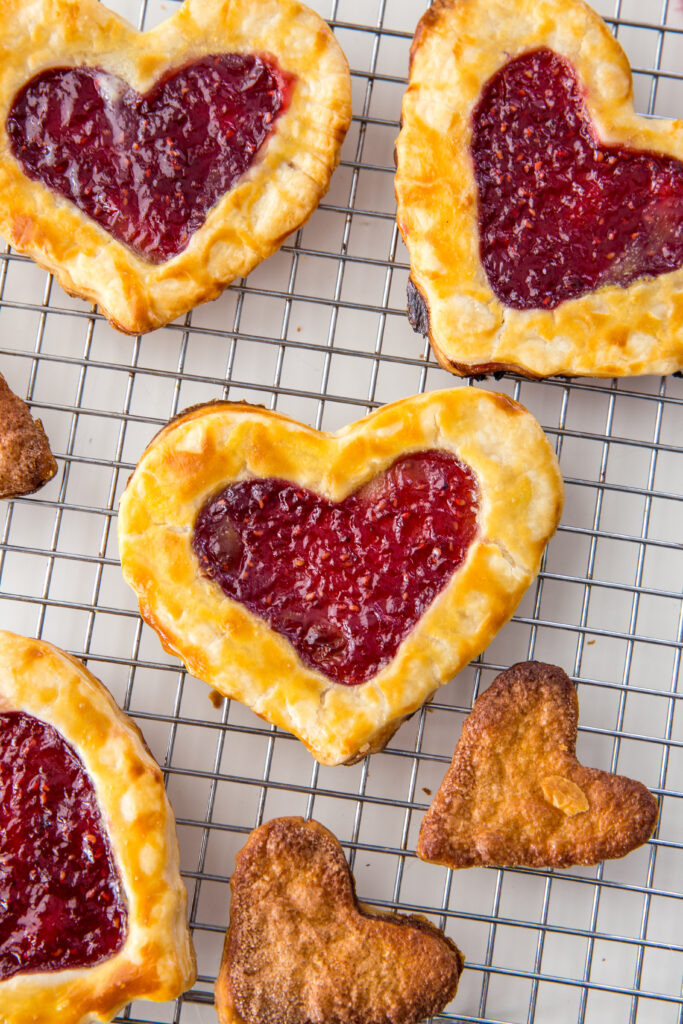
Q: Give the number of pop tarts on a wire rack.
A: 4